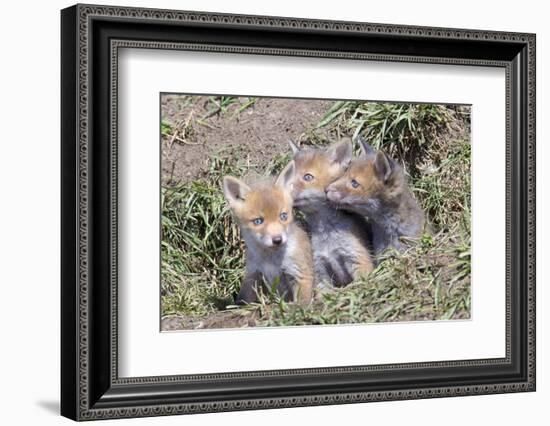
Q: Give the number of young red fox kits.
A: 3